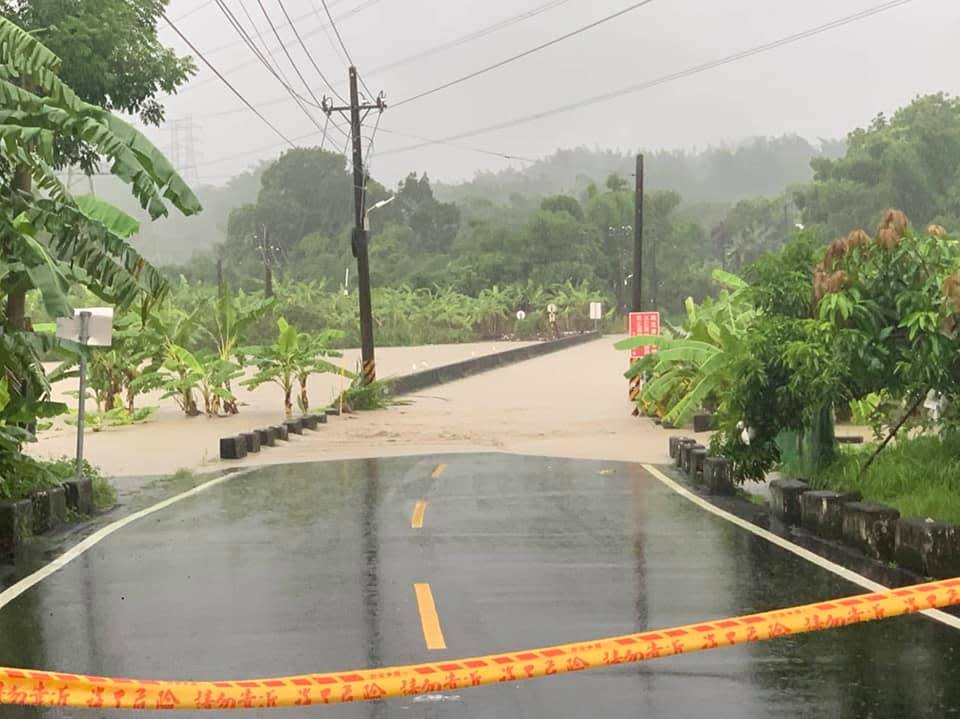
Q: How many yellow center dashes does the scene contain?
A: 3